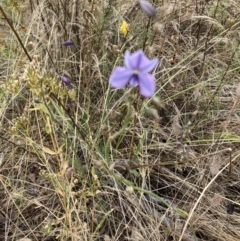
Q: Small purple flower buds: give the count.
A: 3